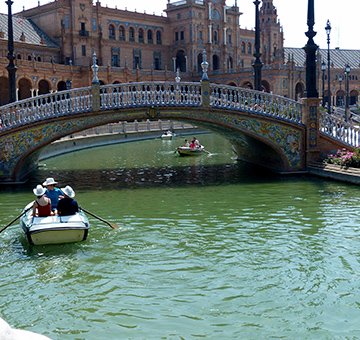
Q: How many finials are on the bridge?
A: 3